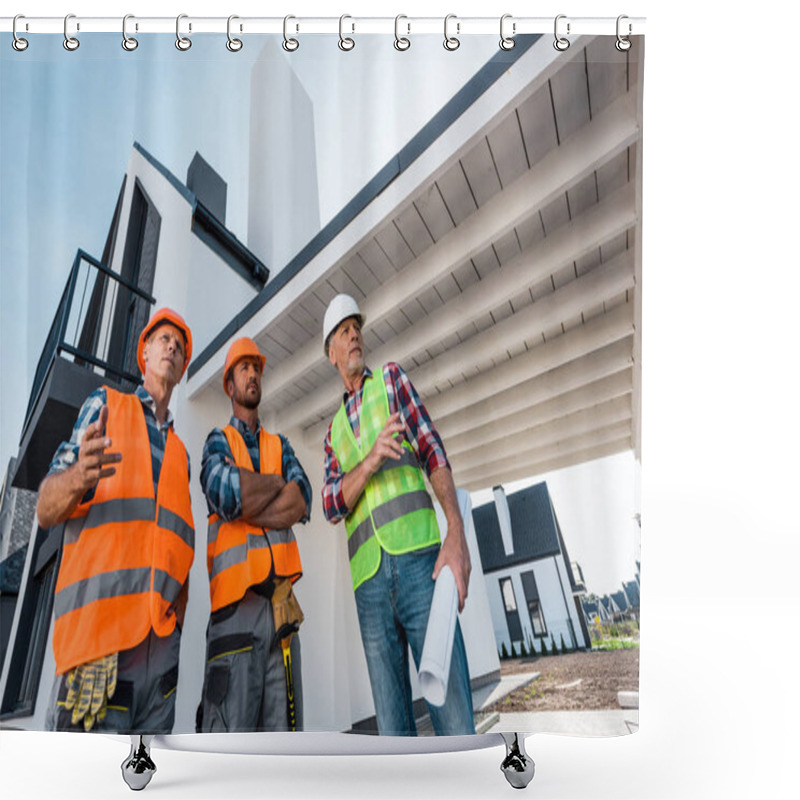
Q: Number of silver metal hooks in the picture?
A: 12